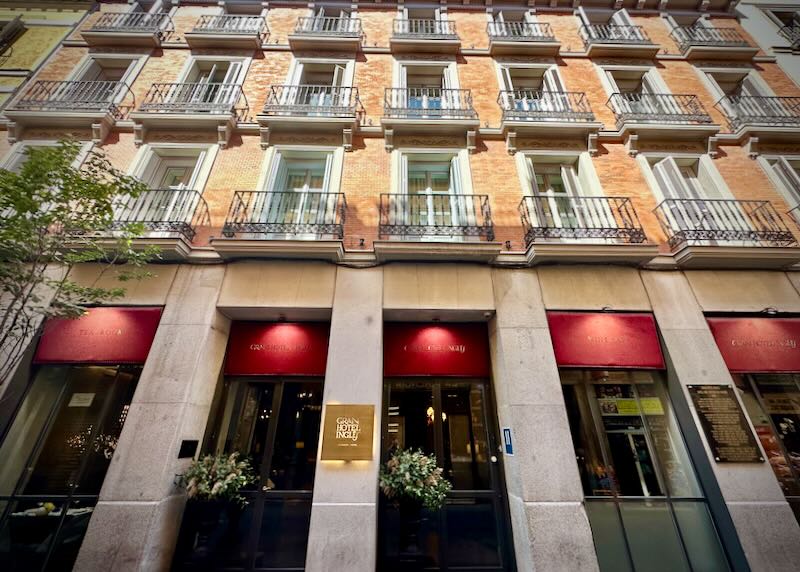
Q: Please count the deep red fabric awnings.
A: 5